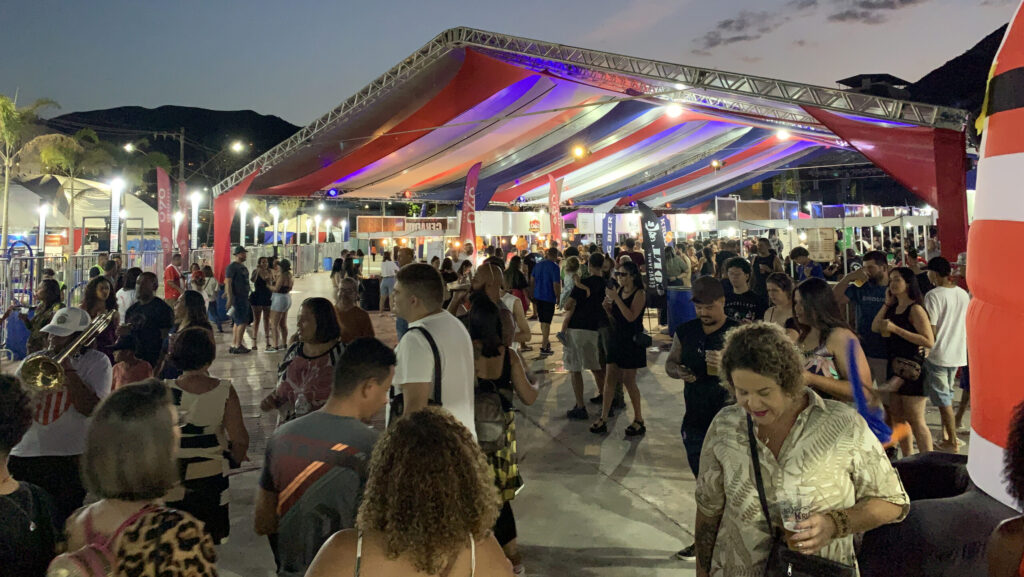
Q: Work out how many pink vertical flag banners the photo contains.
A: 4